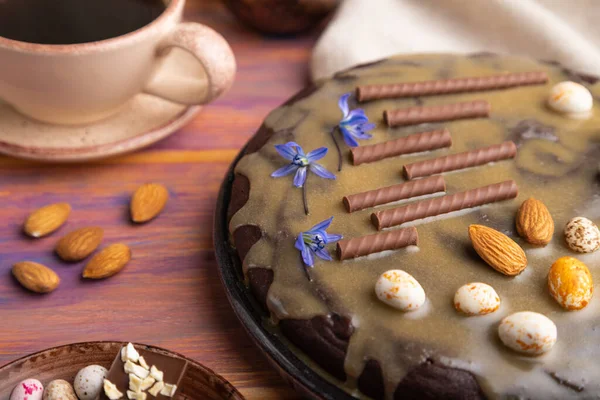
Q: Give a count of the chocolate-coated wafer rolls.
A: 7